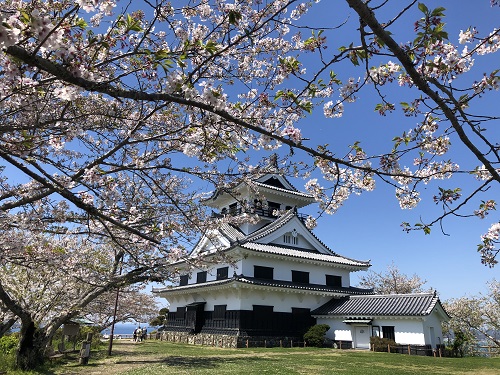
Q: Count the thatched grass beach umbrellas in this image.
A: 0